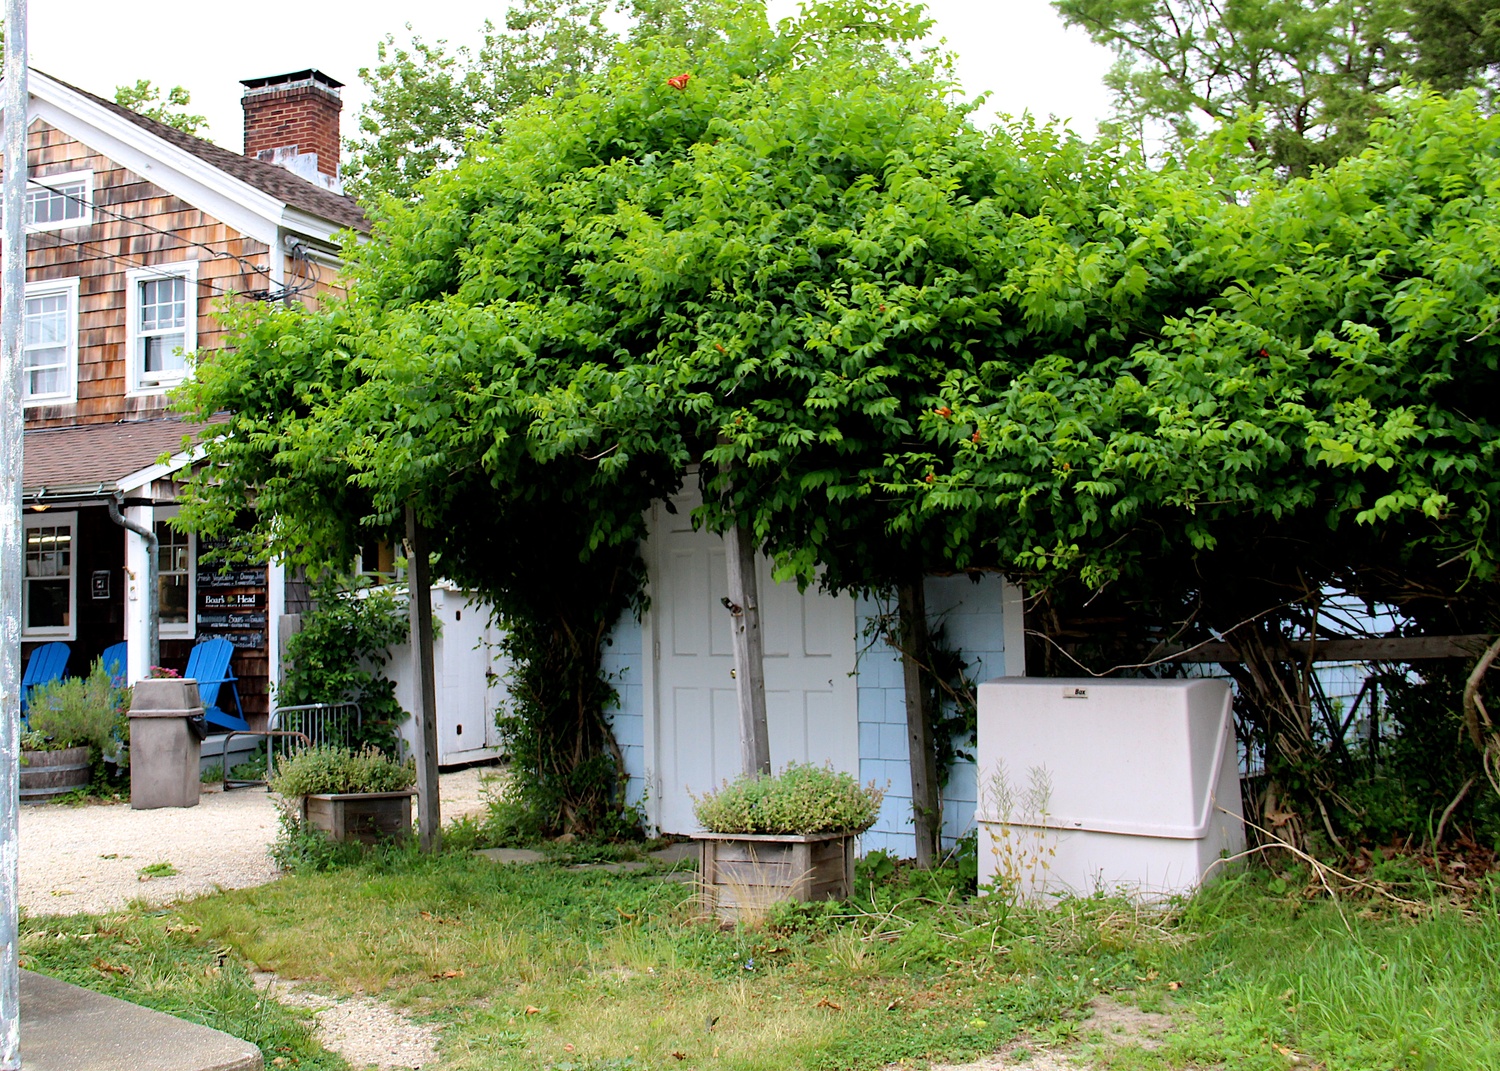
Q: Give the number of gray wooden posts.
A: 3